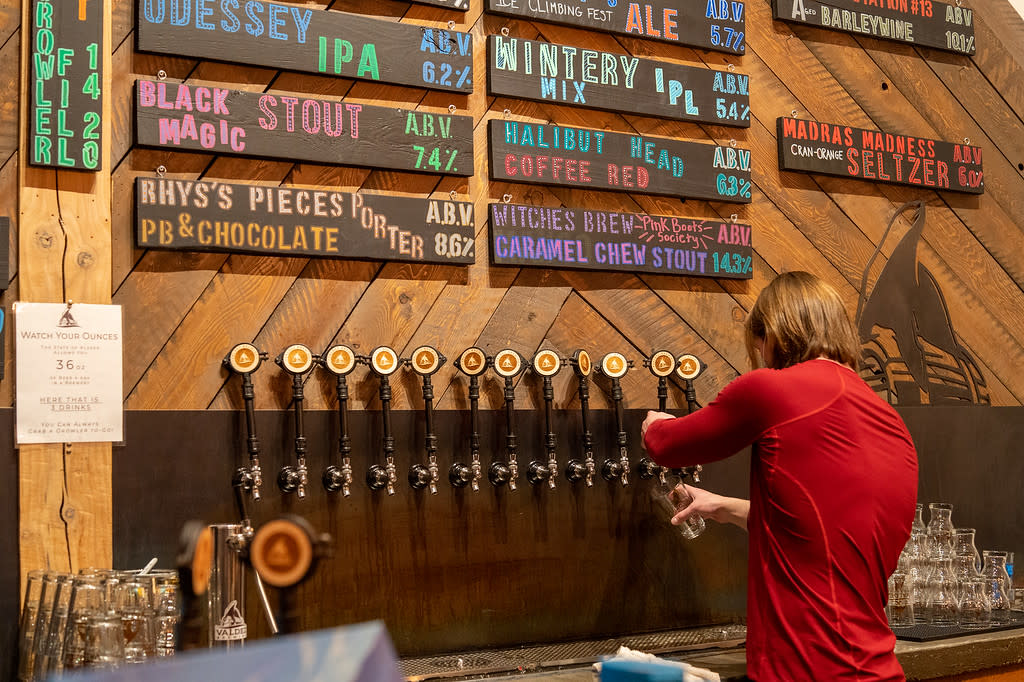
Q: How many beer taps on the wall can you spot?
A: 12